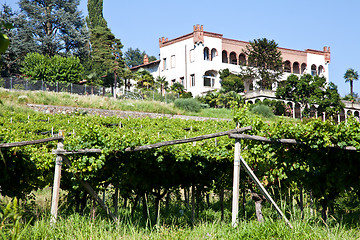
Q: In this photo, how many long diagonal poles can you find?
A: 2